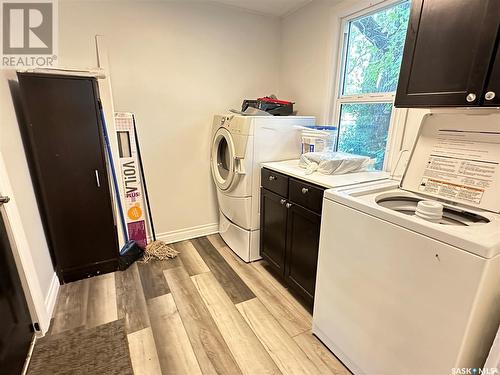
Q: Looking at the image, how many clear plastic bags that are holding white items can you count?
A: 1